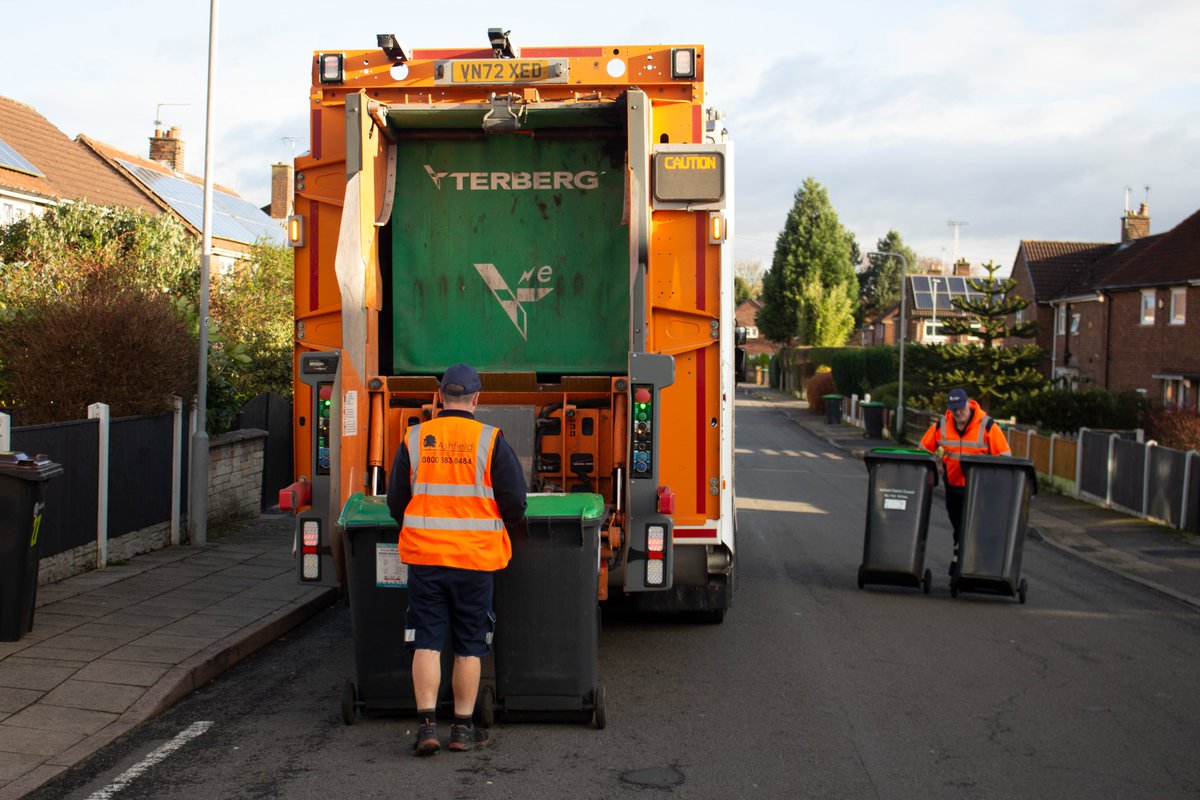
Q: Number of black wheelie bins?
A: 7